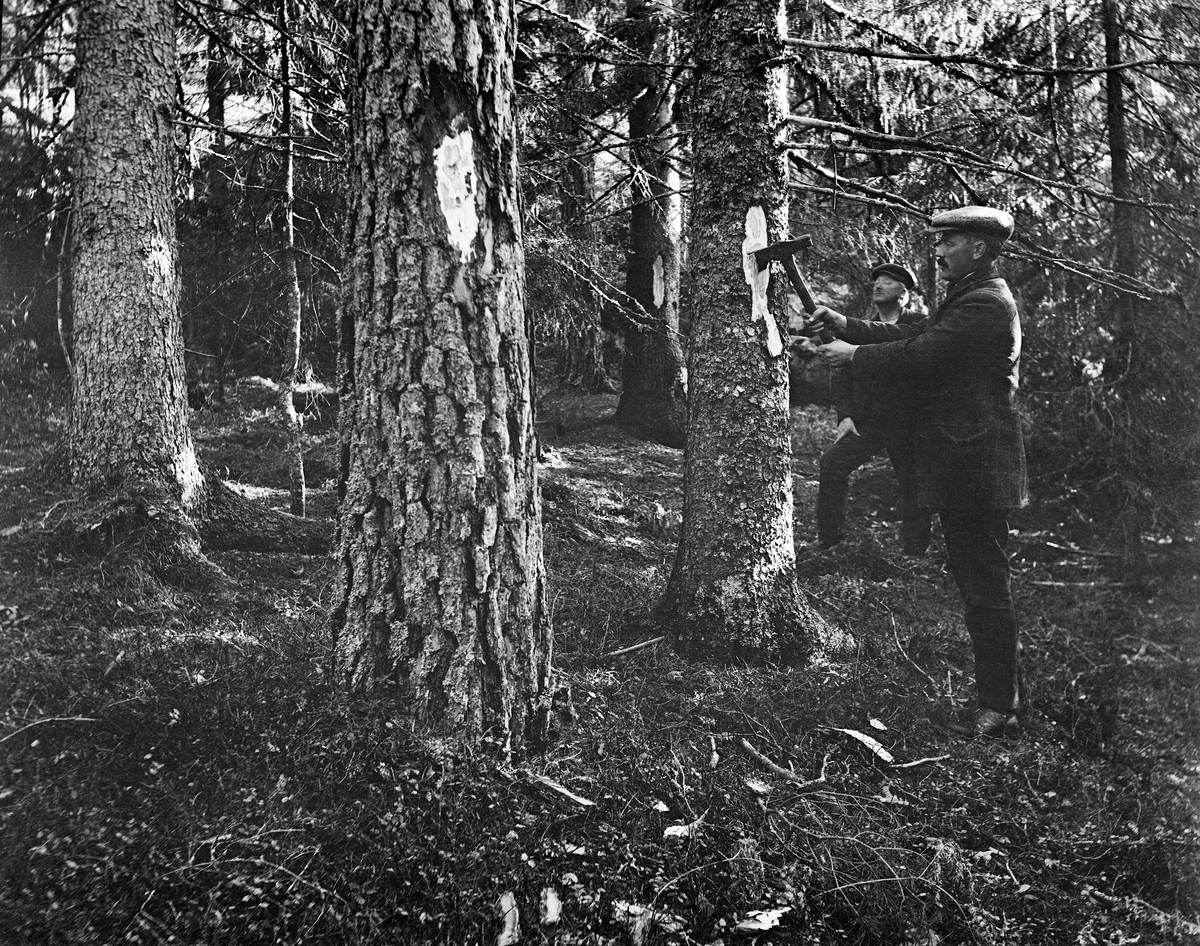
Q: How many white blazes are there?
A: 3